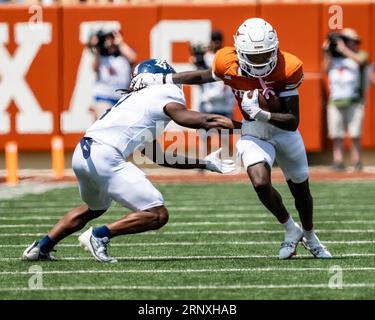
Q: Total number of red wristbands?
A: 0